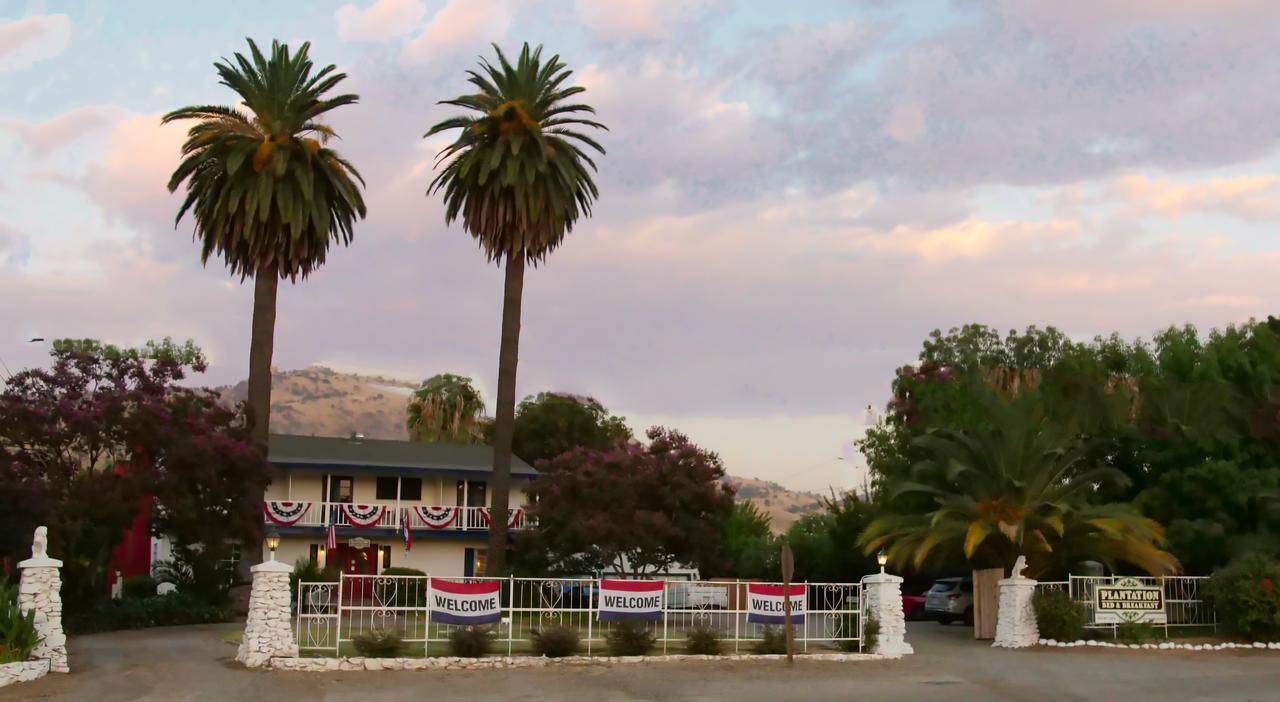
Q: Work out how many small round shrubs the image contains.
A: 6